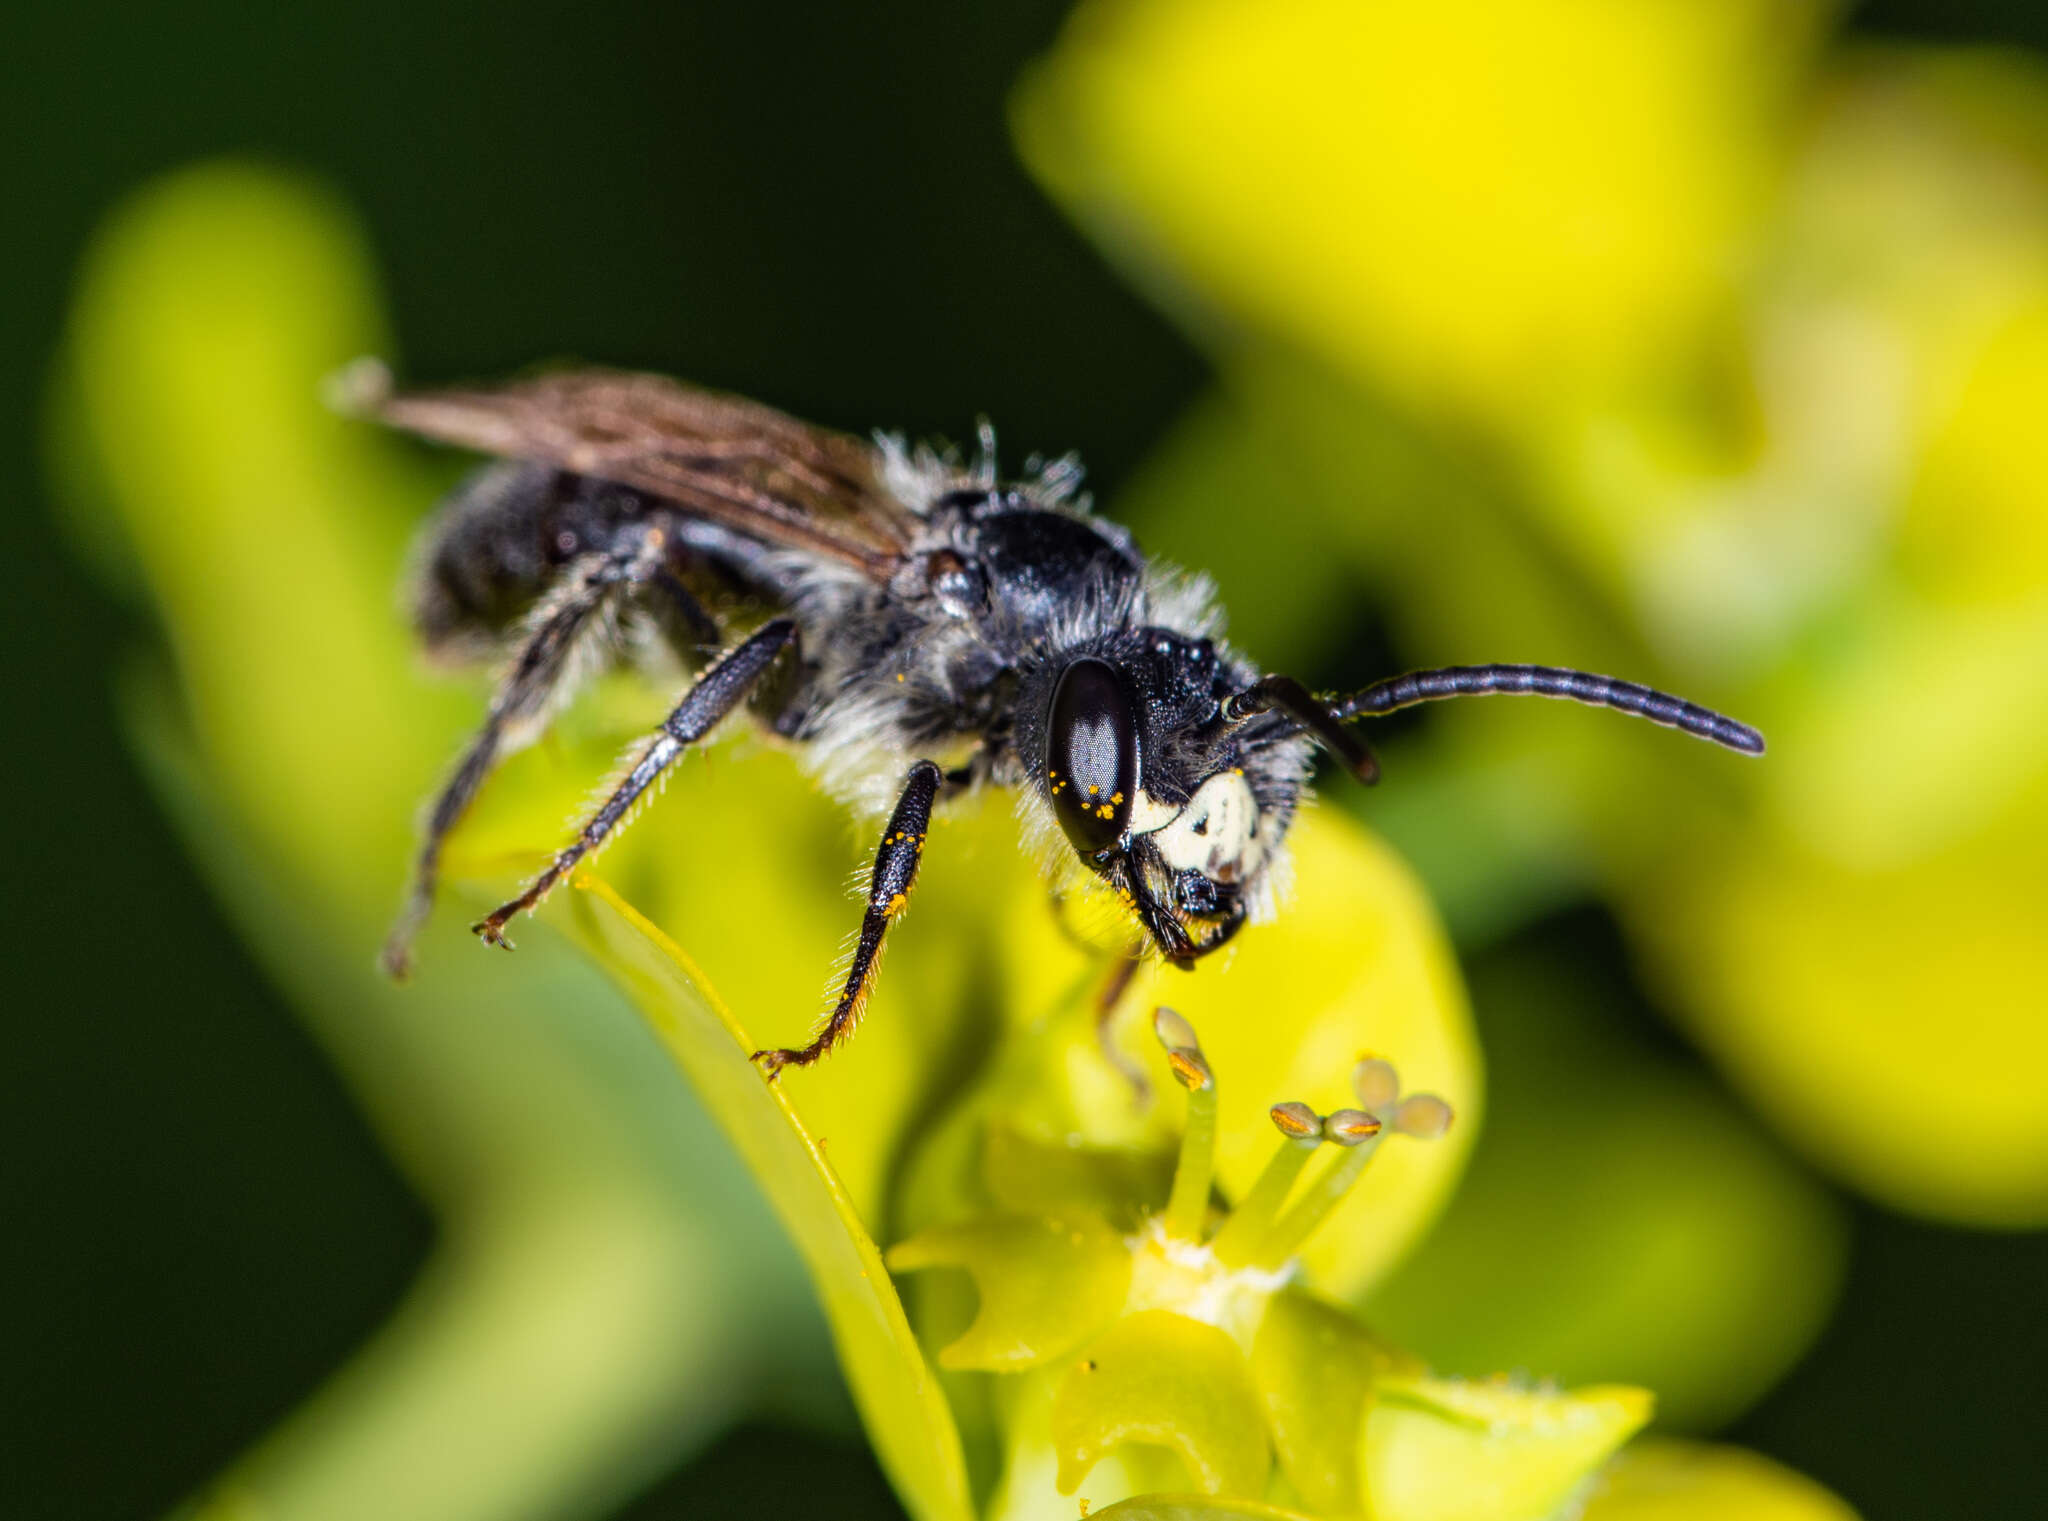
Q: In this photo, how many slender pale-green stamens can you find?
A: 3